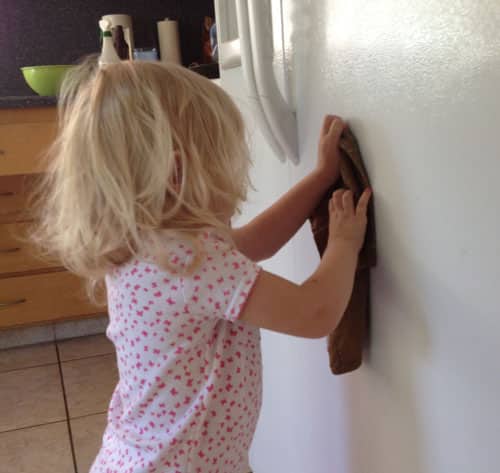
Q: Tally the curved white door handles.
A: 2